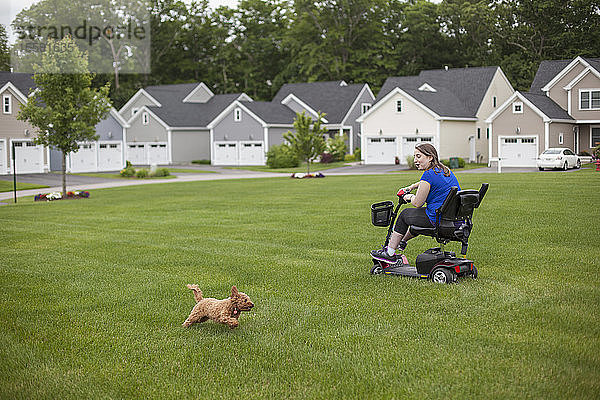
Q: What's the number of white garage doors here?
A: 11